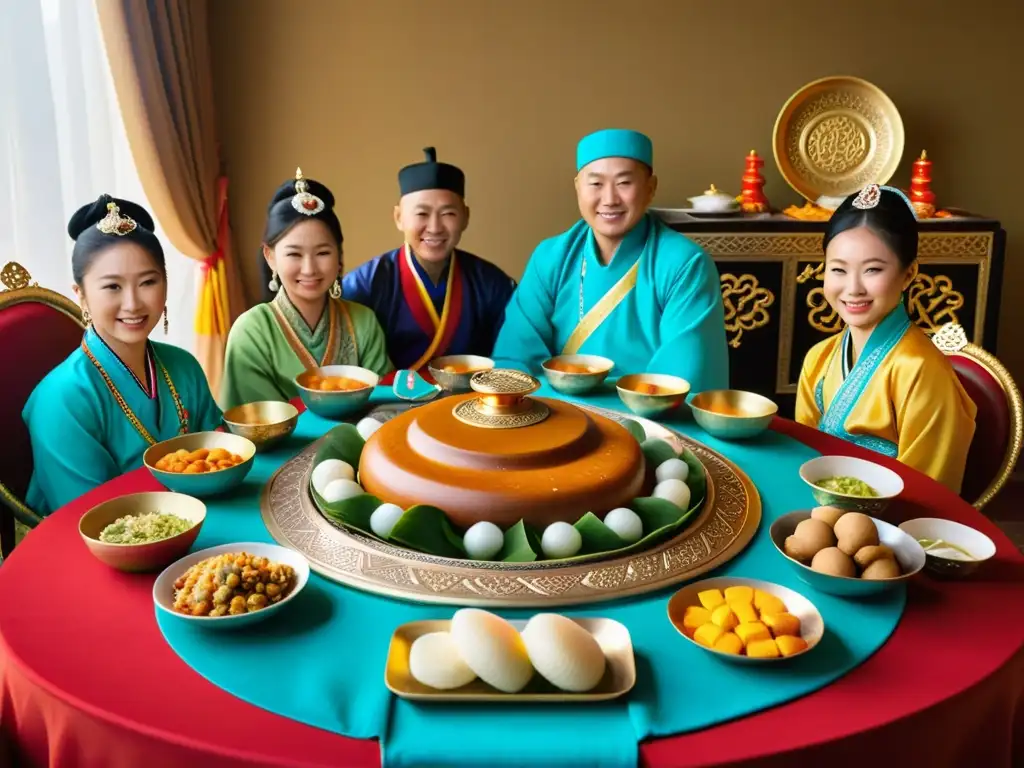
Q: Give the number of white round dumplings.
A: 9